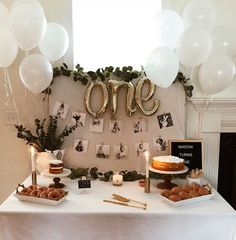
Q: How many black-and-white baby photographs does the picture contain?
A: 11